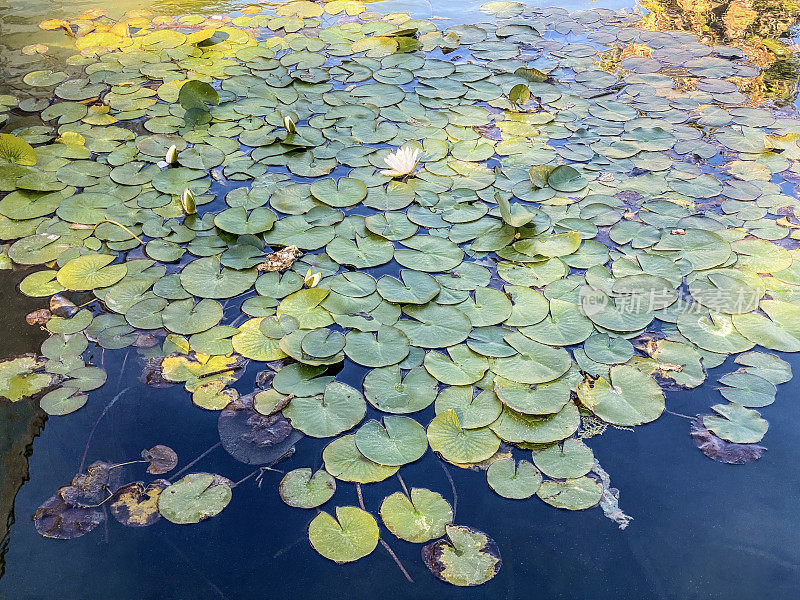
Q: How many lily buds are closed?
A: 4